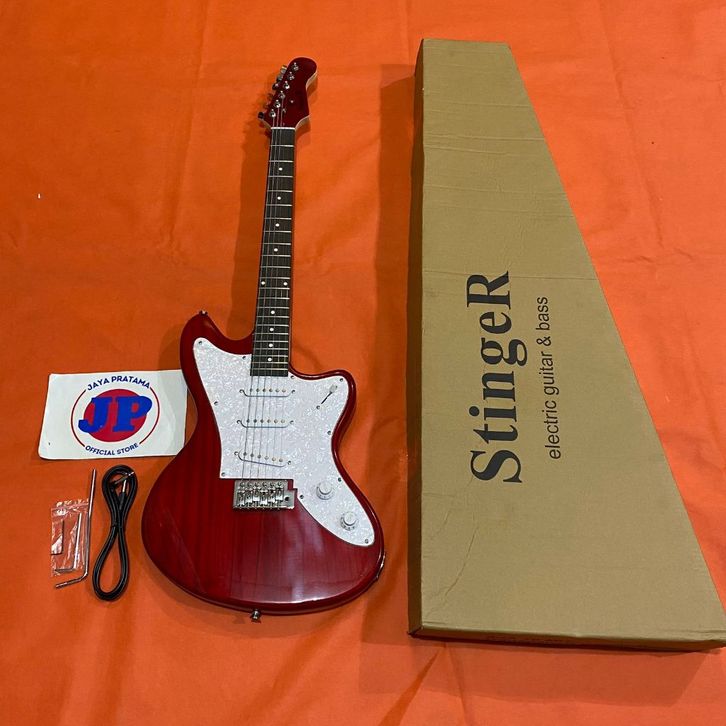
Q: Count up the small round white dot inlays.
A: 10